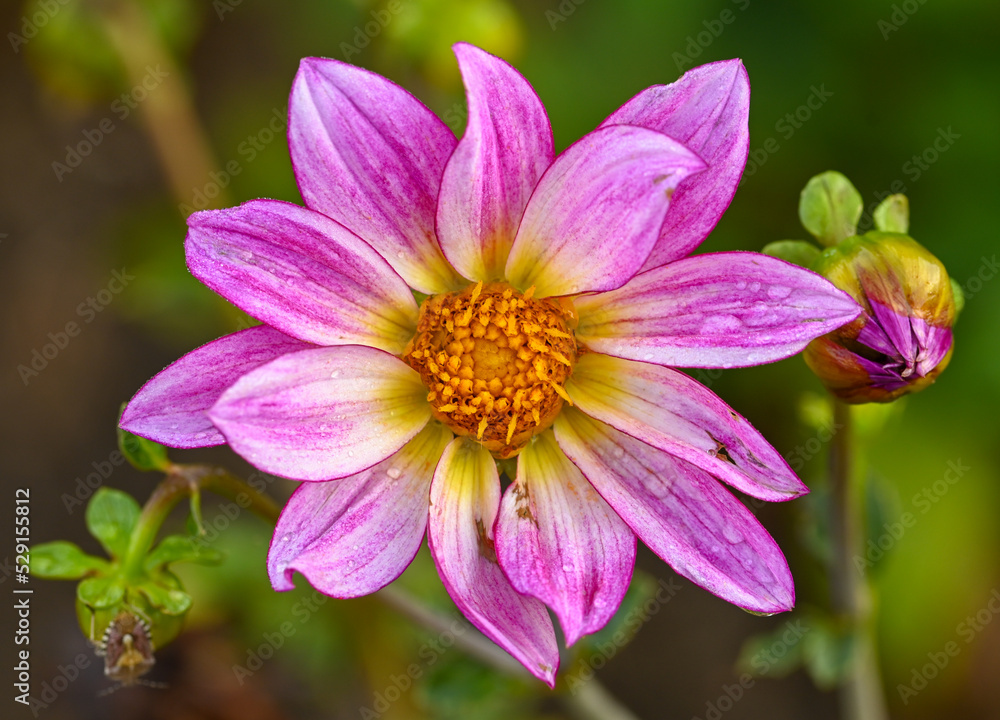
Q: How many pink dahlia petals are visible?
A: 13